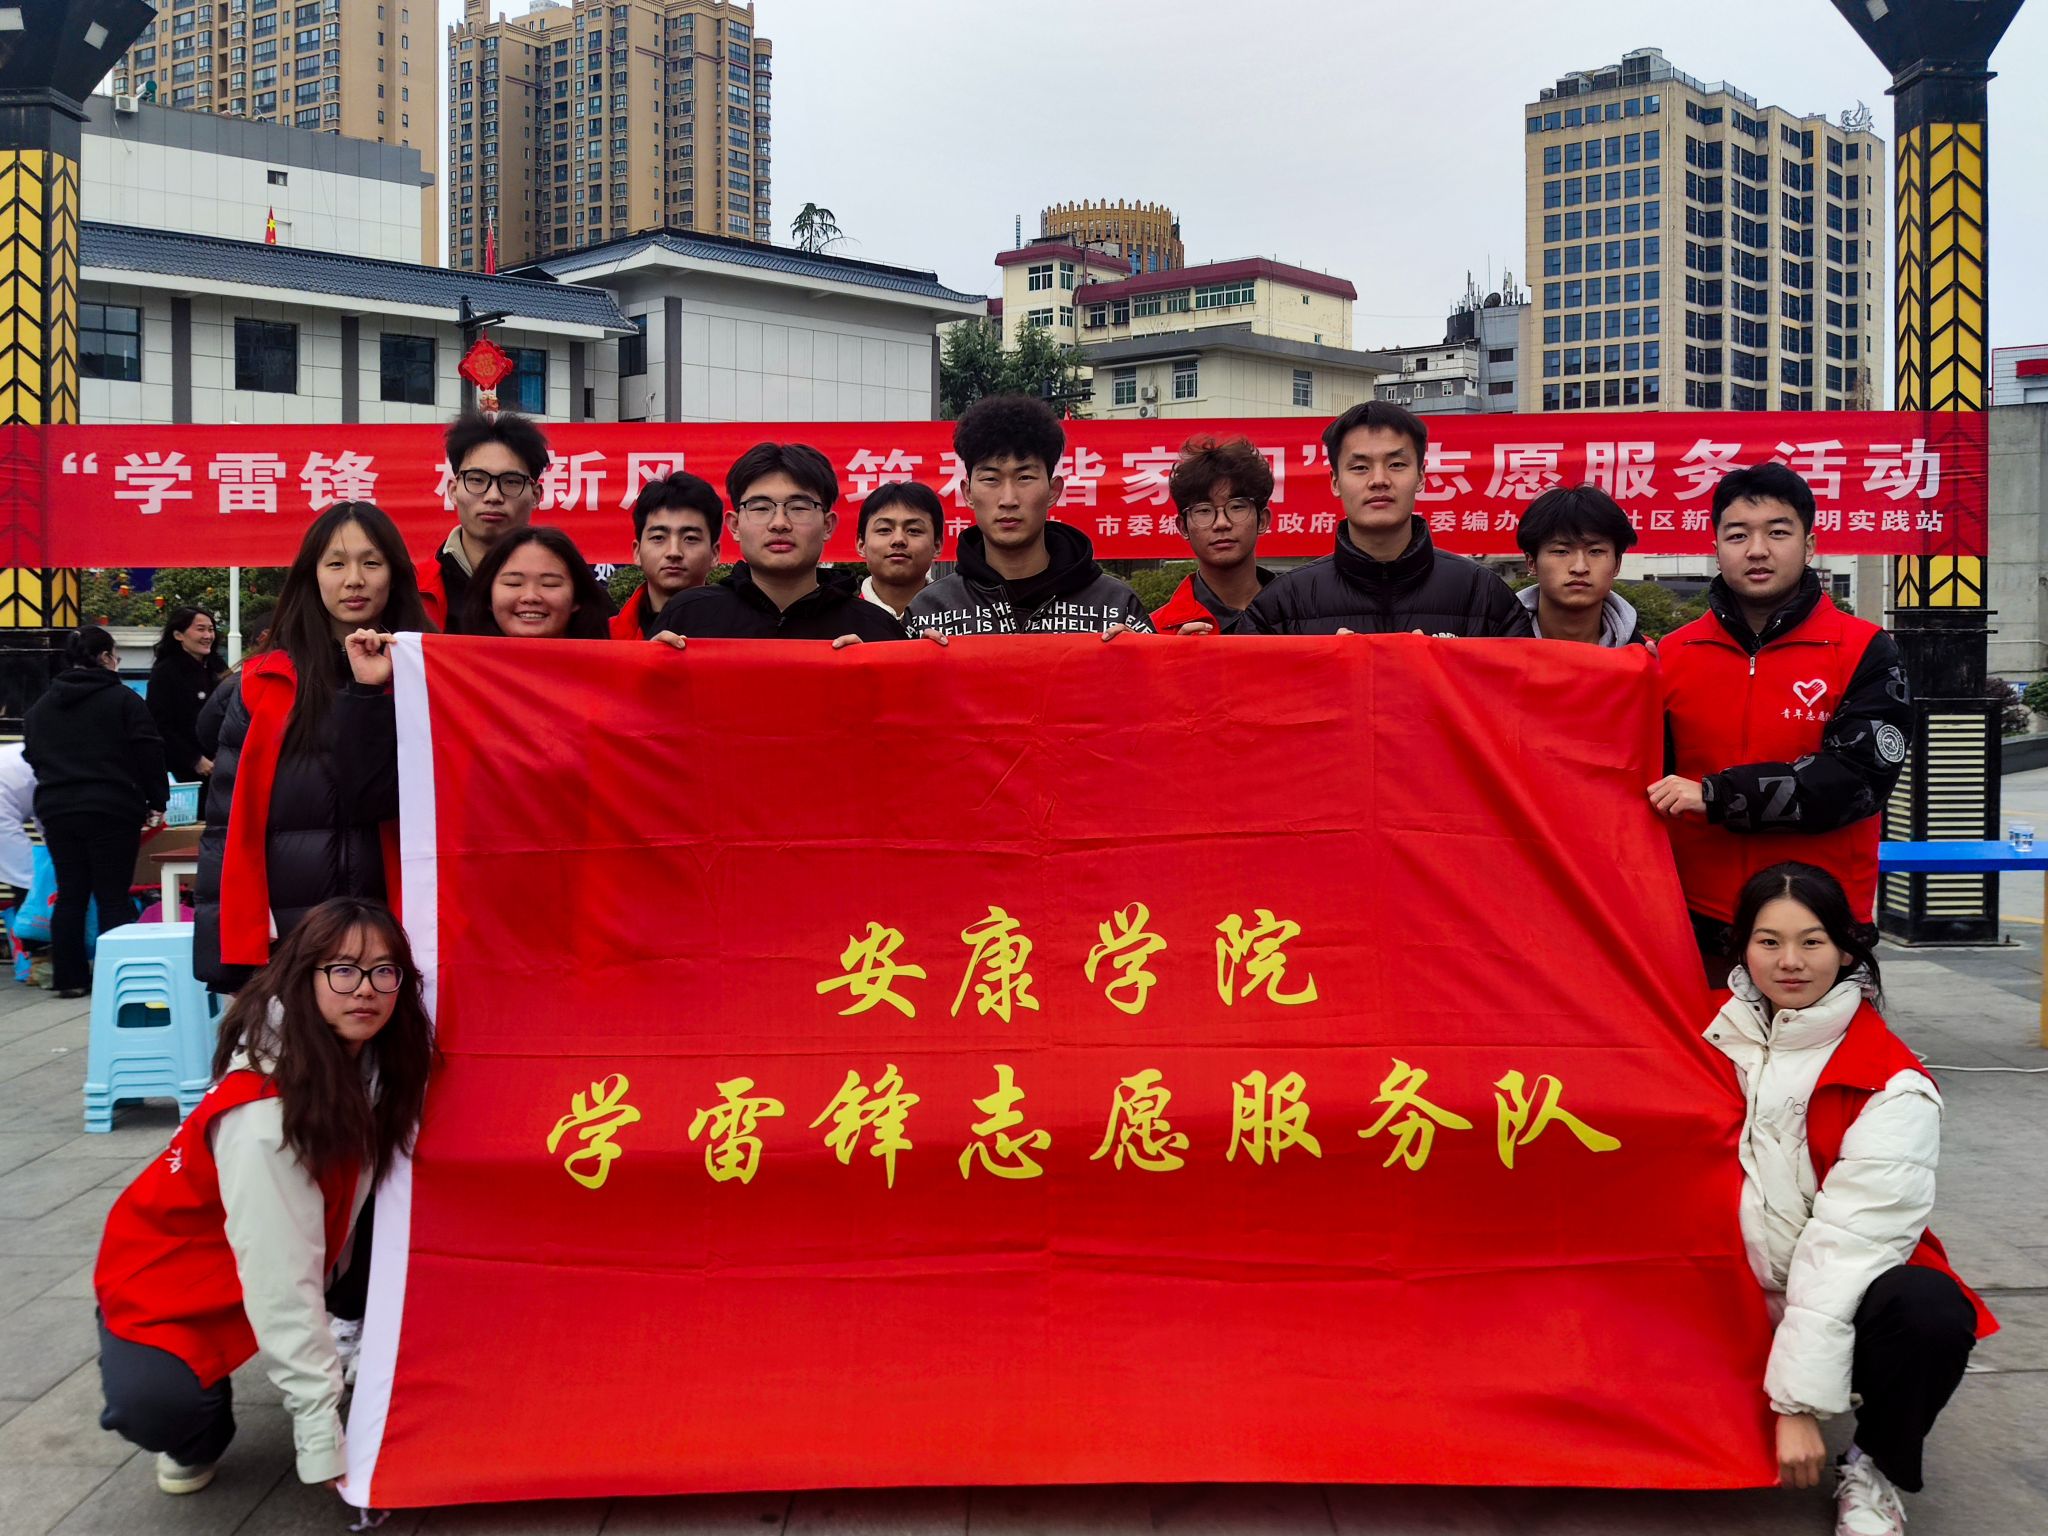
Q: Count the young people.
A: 13